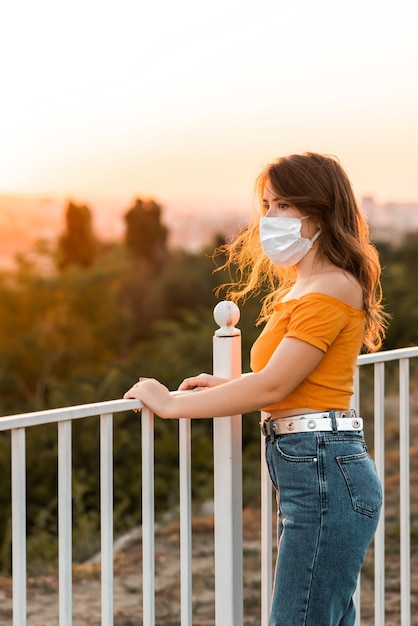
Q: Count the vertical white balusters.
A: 9